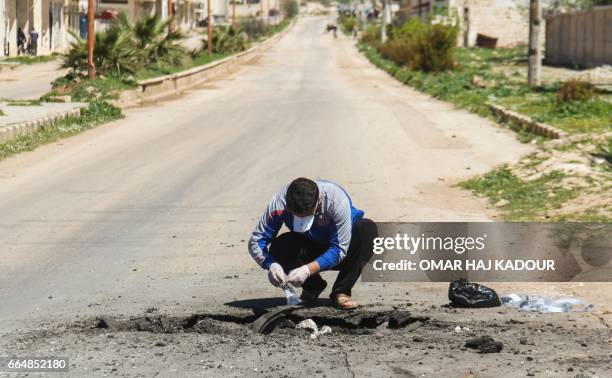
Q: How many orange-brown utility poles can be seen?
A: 4